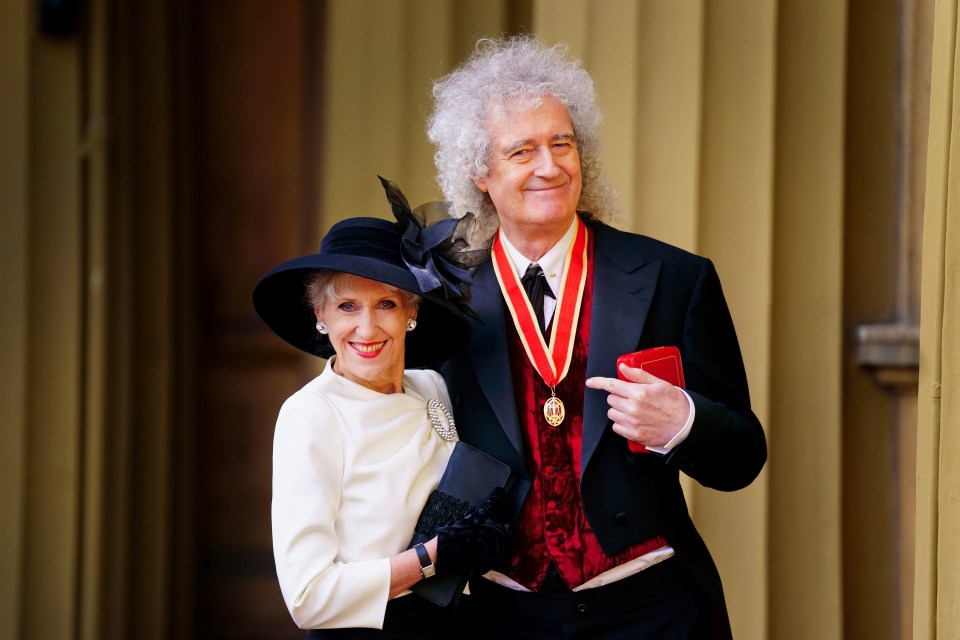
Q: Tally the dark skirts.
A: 1